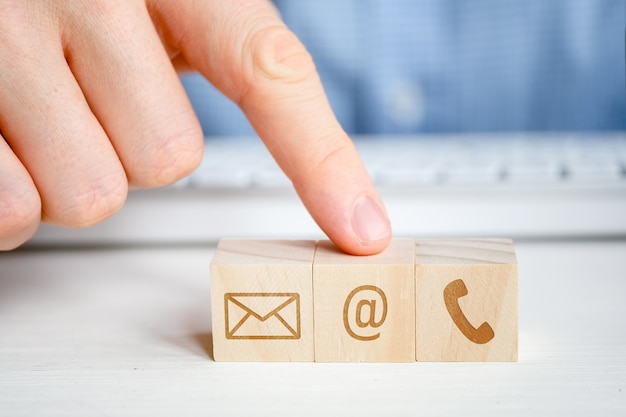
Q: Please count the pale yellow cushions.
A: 0